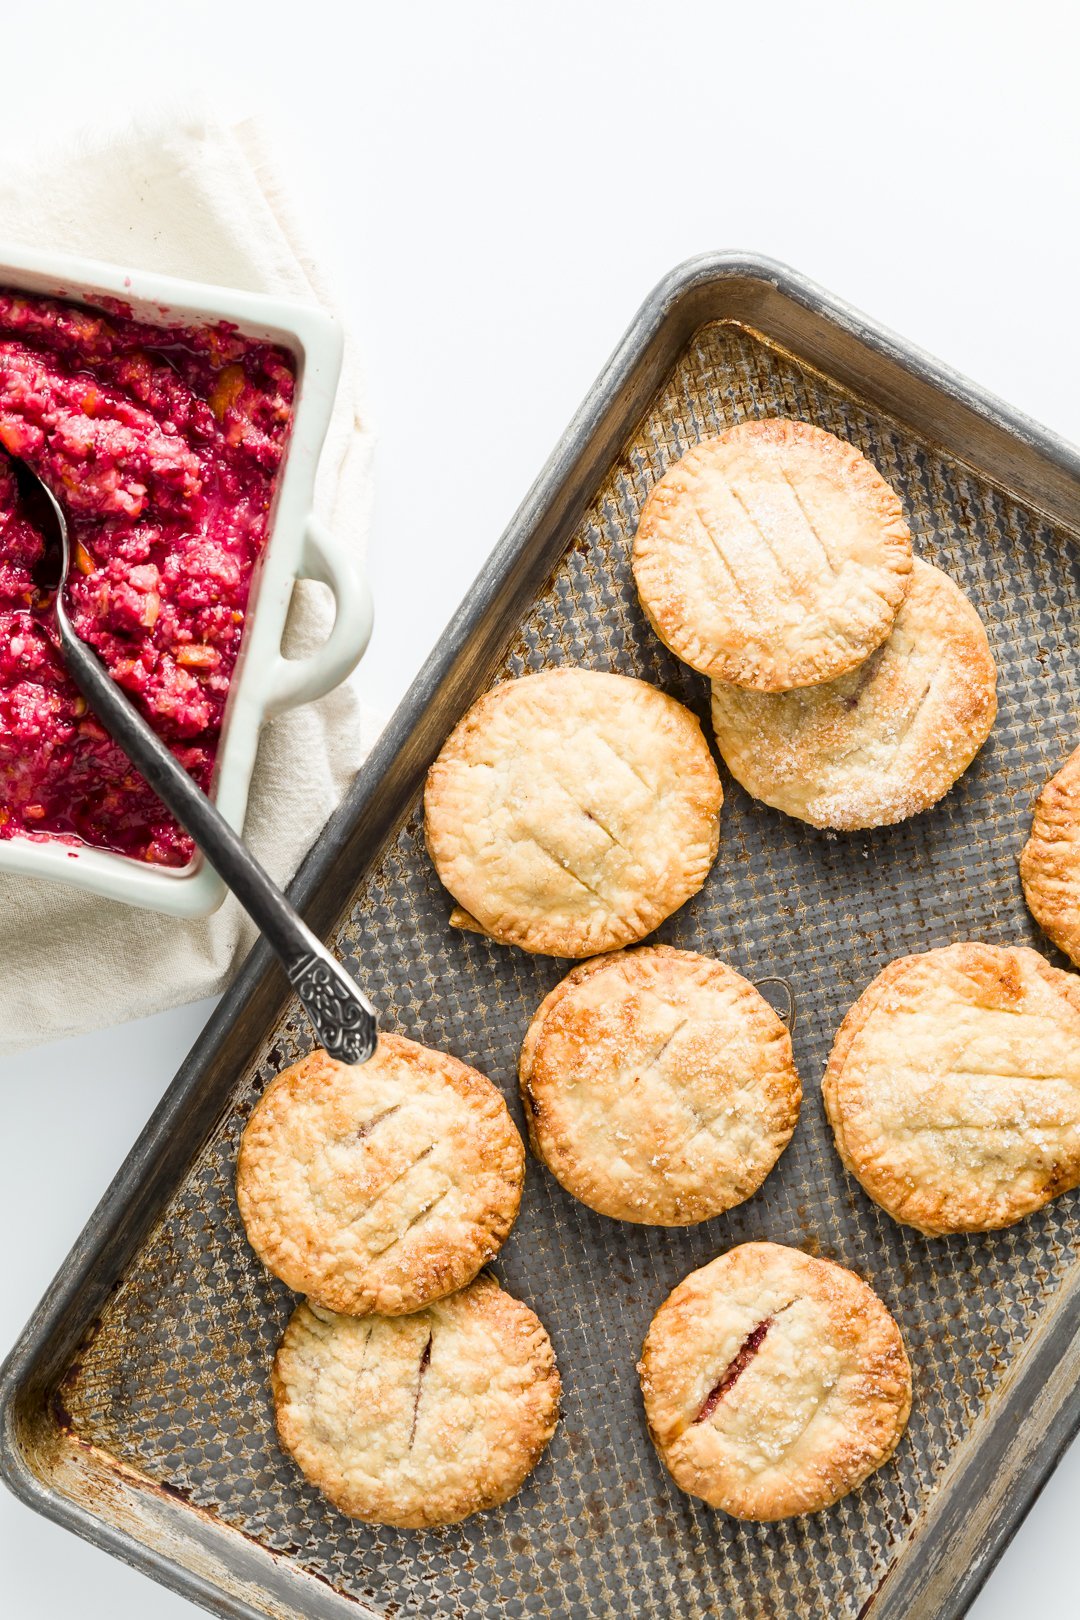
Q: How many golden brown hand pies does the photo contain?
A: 9